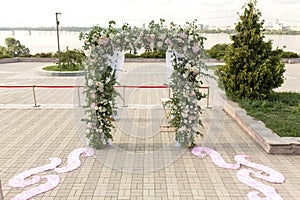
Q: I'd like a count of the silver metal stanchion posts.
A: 5